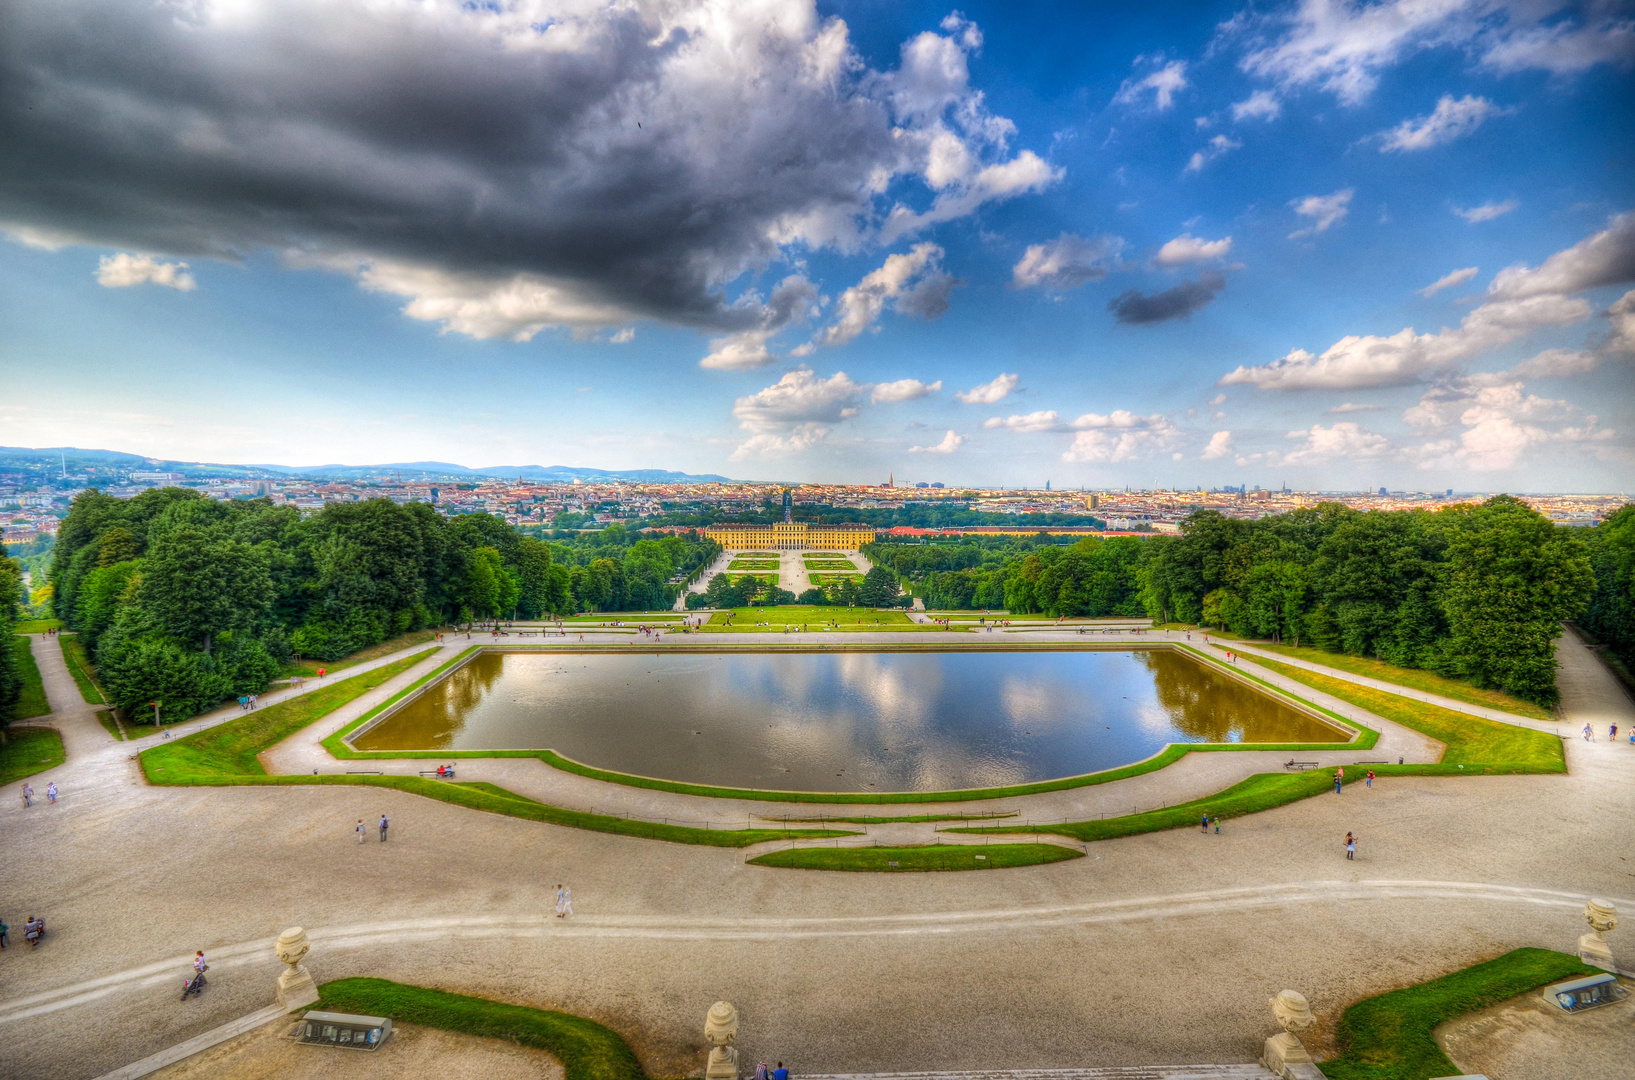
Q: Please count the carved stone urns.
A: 4